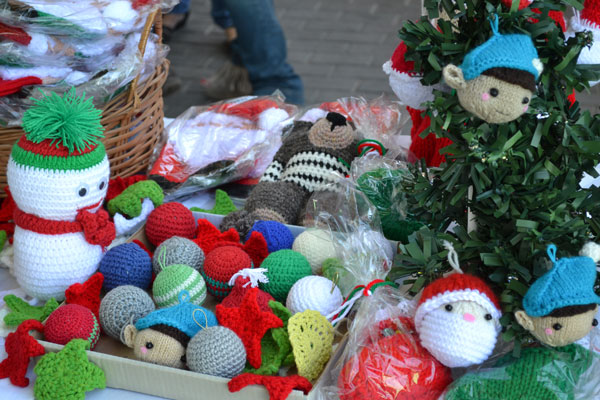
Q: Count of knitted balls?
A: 12